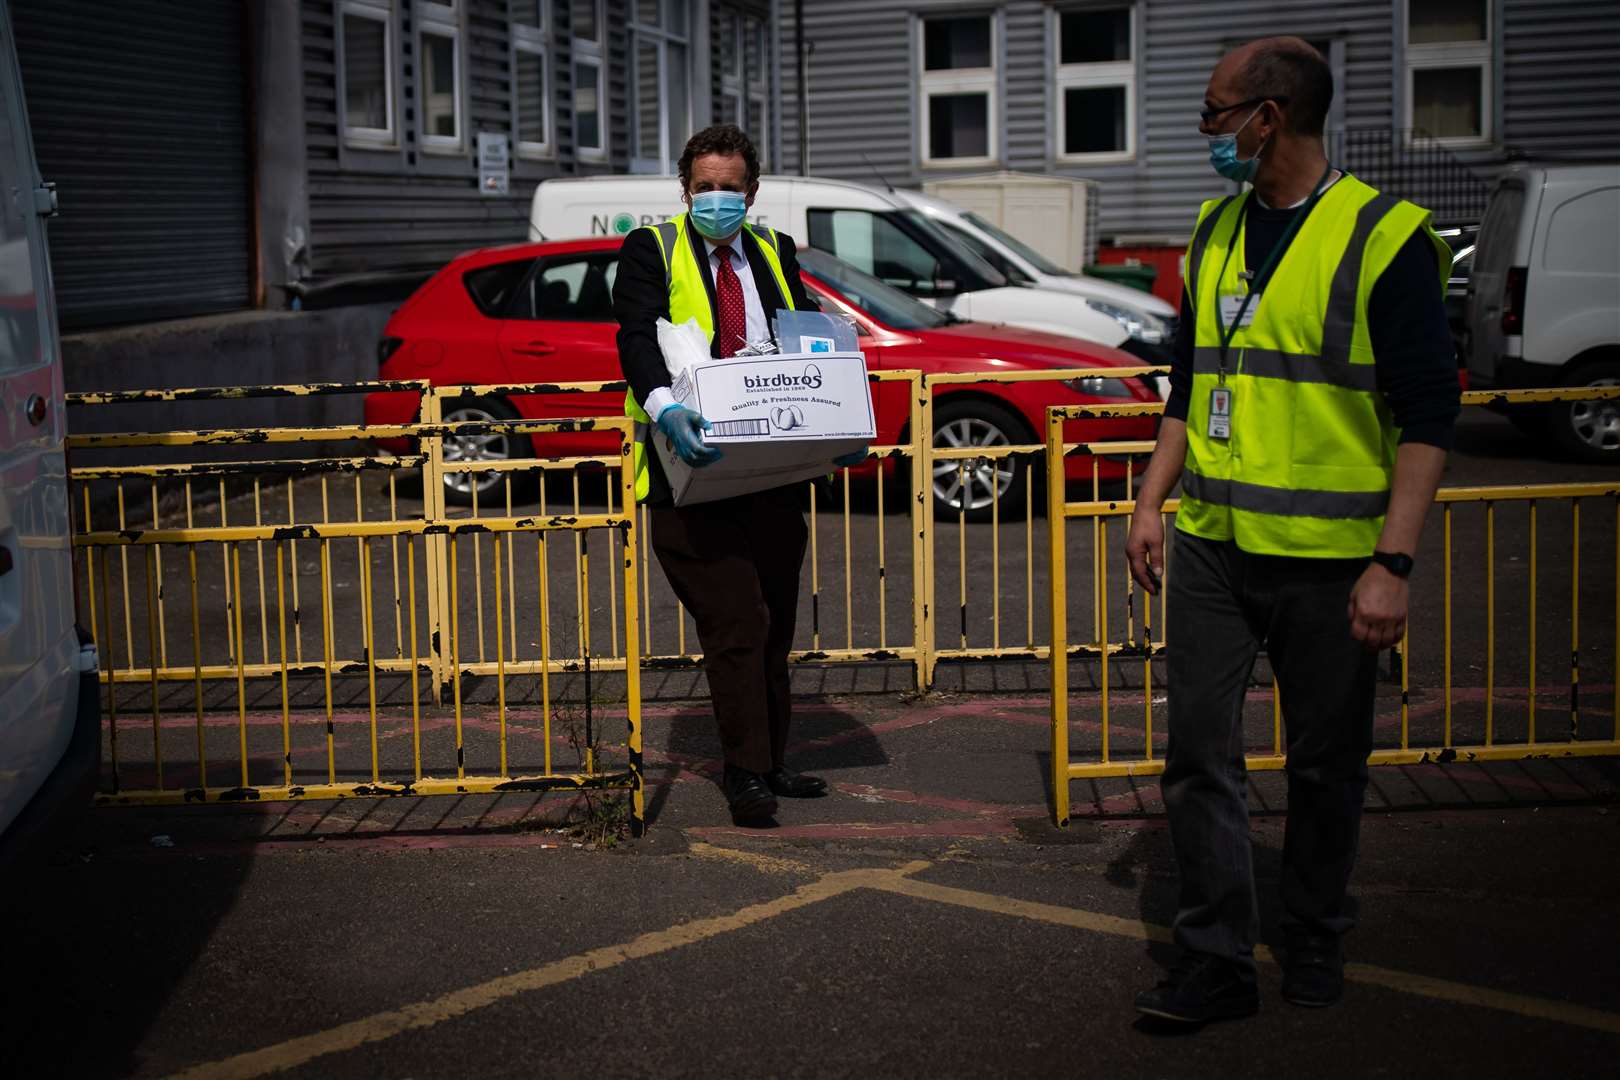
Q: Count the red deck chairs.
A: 0